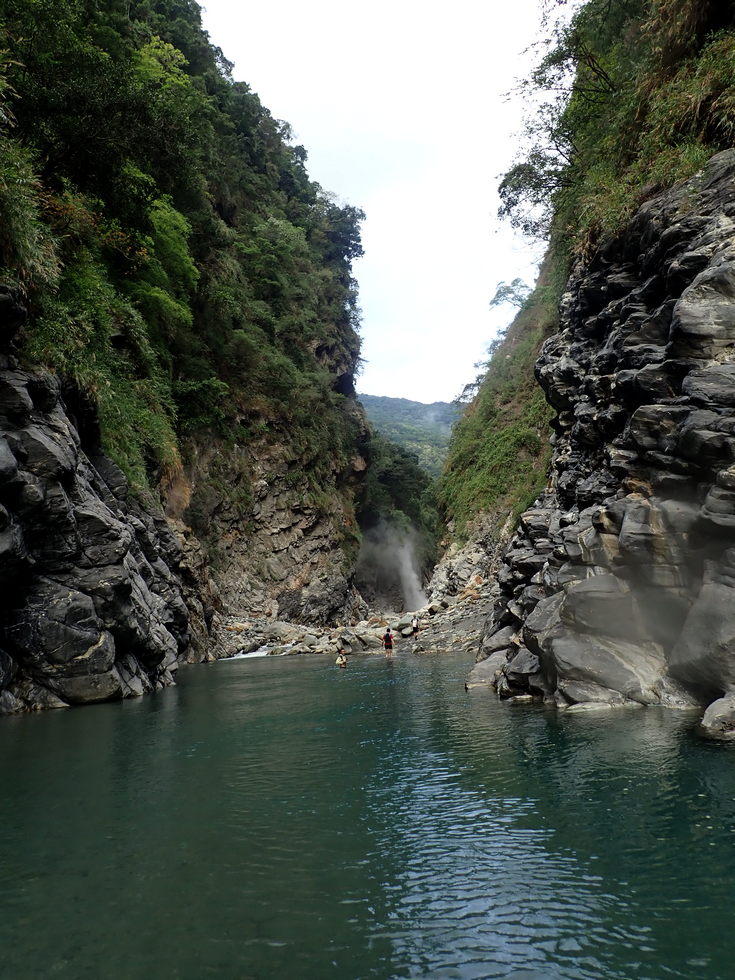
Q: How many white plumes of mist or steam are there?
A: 1